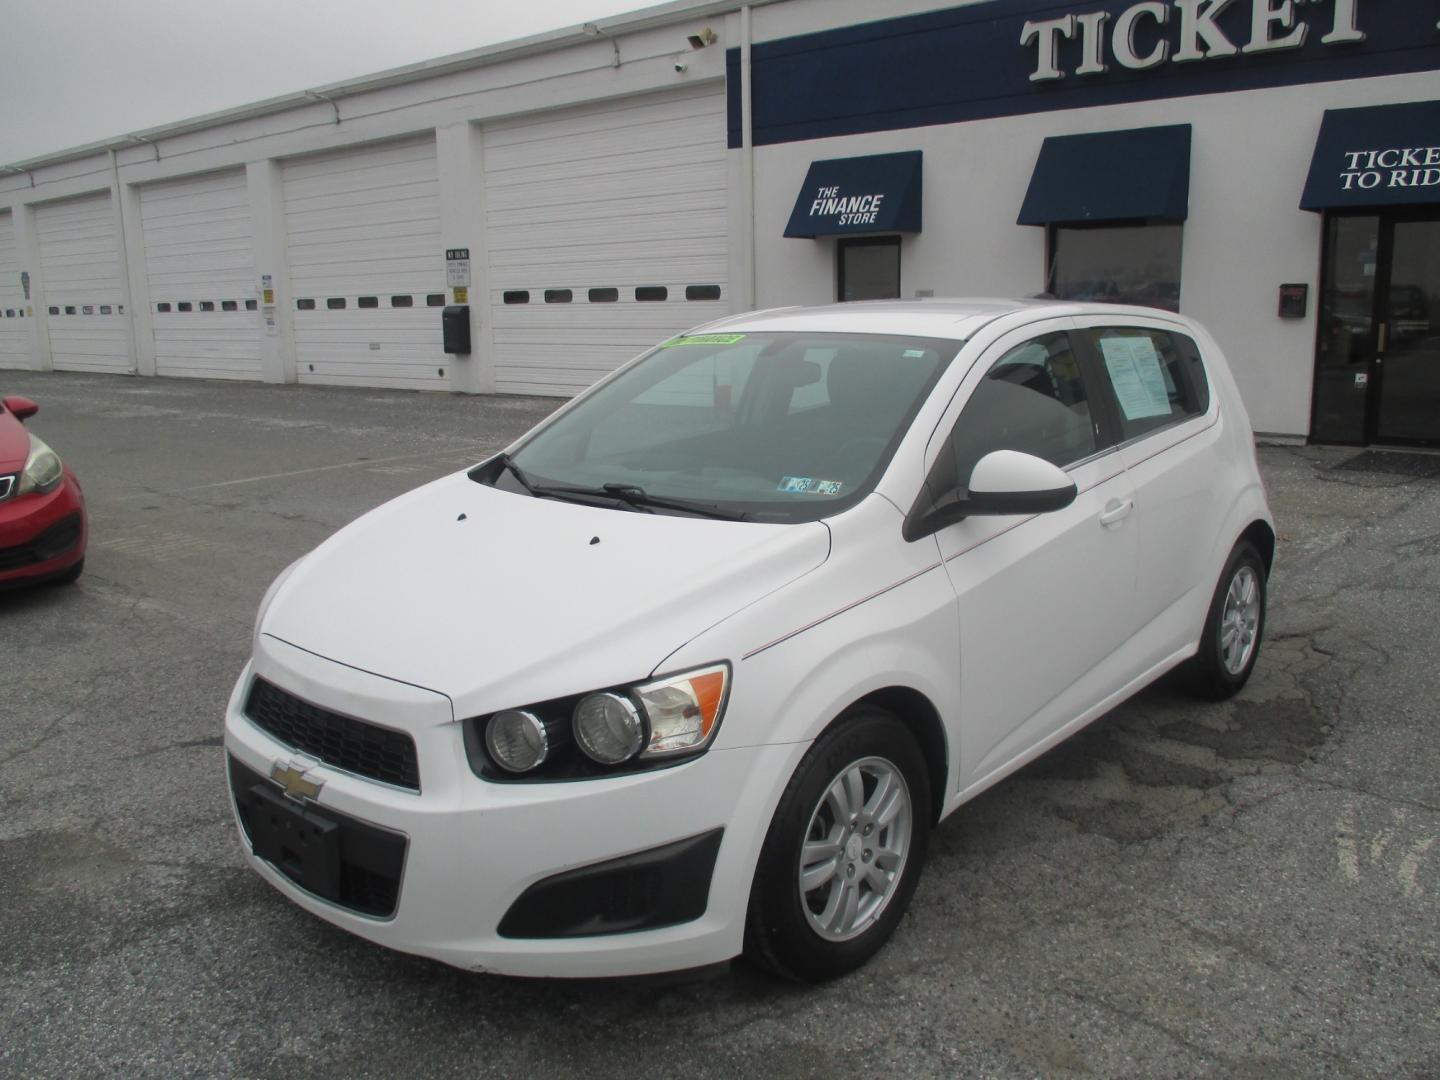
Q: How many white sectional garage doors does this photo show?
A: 5